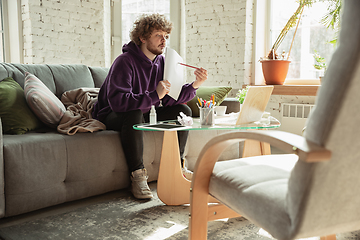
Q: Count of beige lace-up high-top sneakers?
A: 2